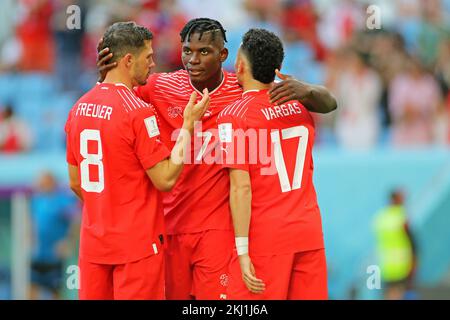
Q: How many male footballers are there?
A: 3